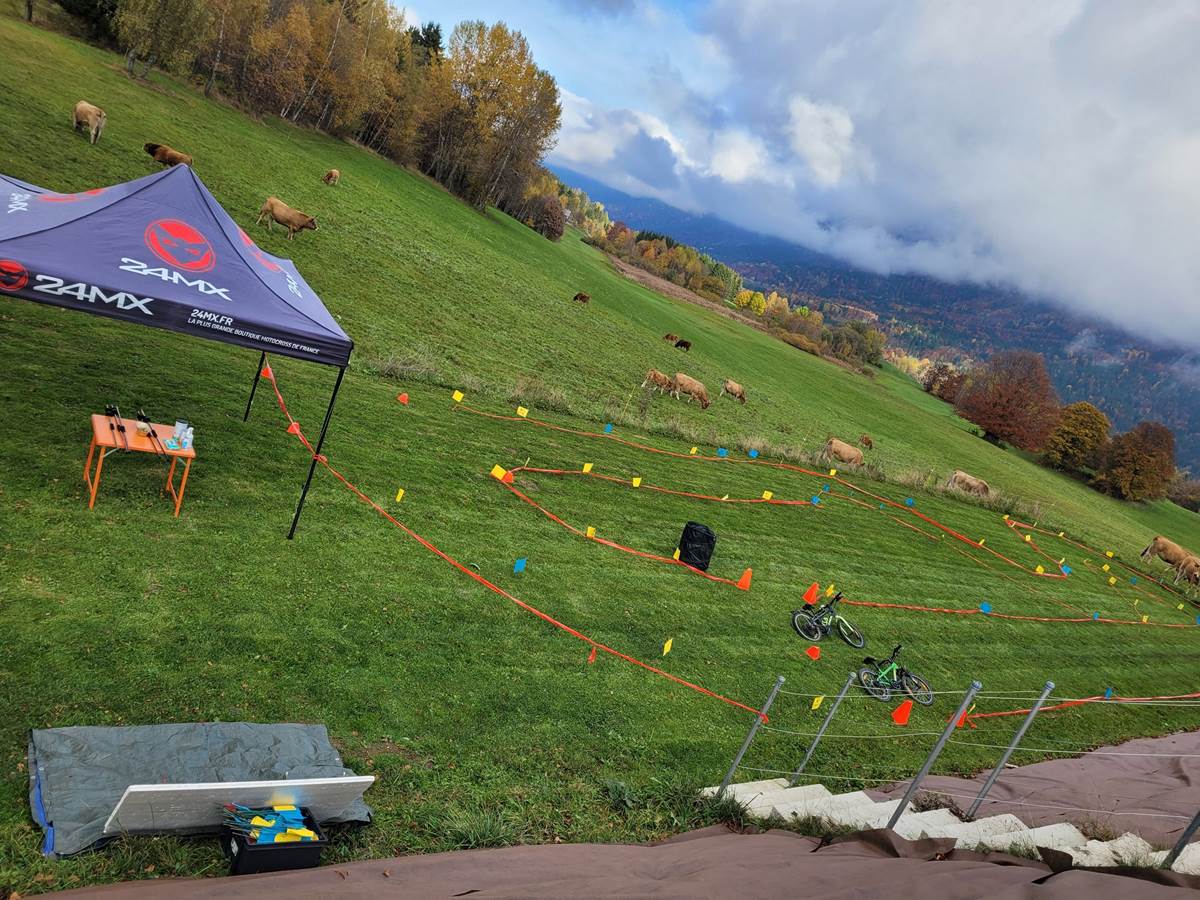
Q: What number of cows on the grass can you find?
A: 15